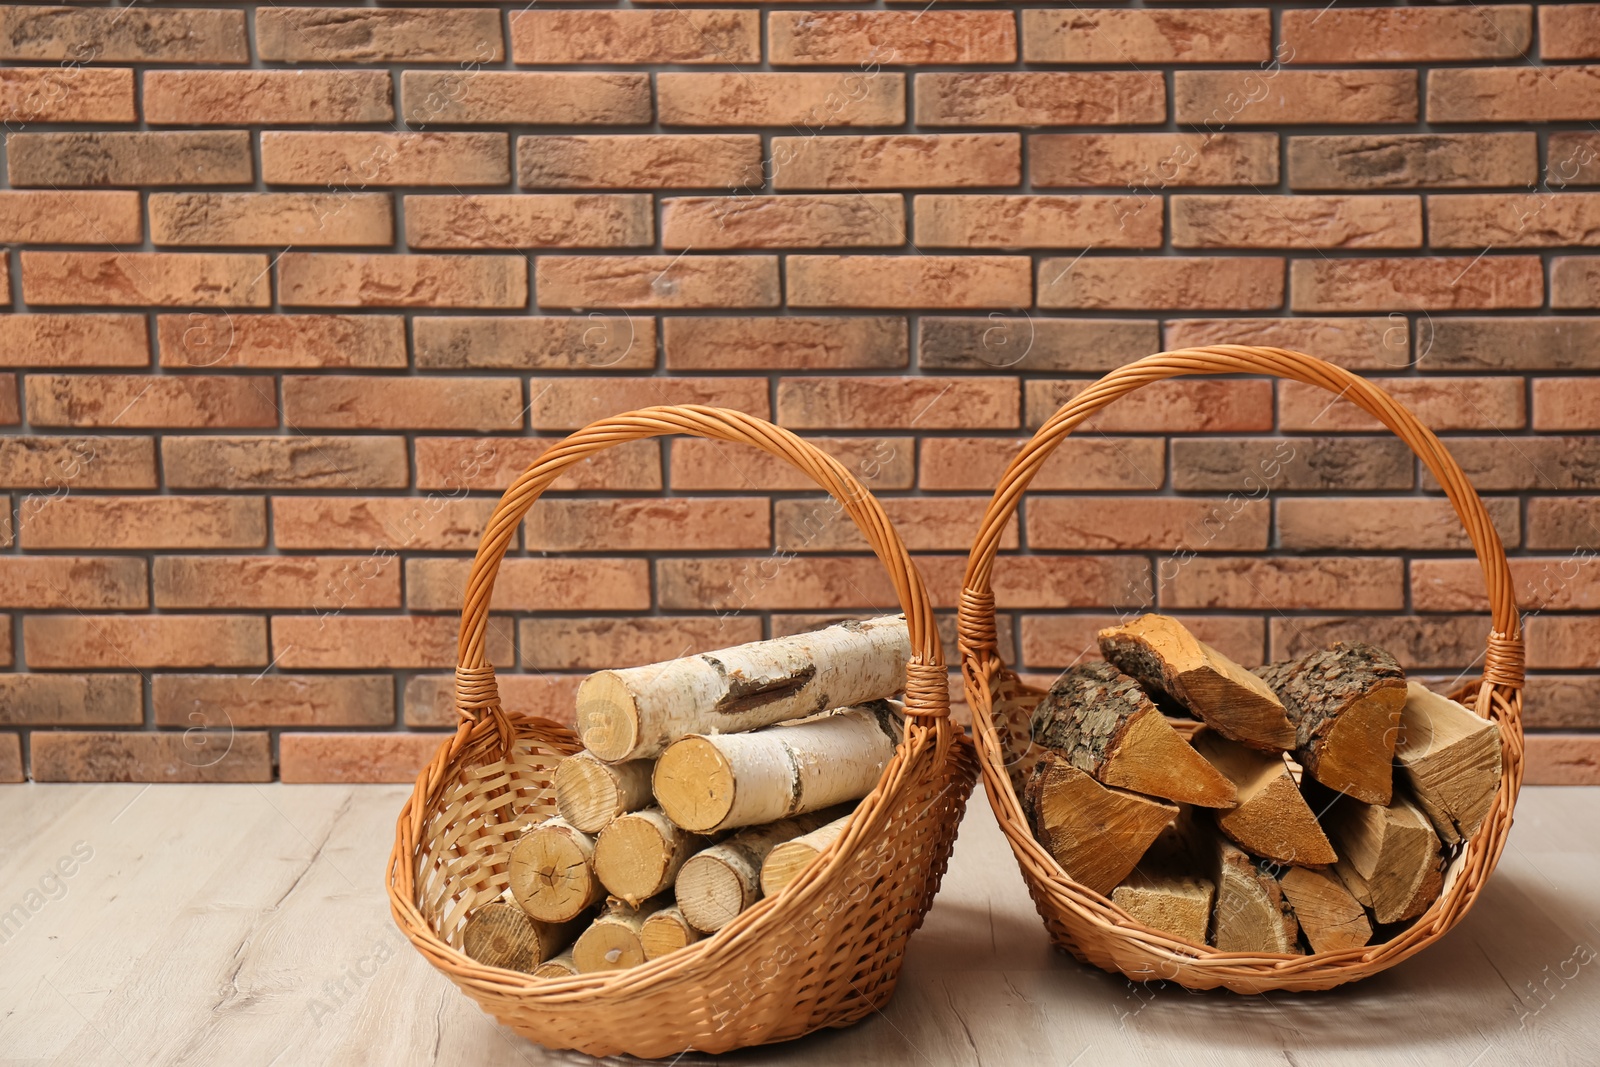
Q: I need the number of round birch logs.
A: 11